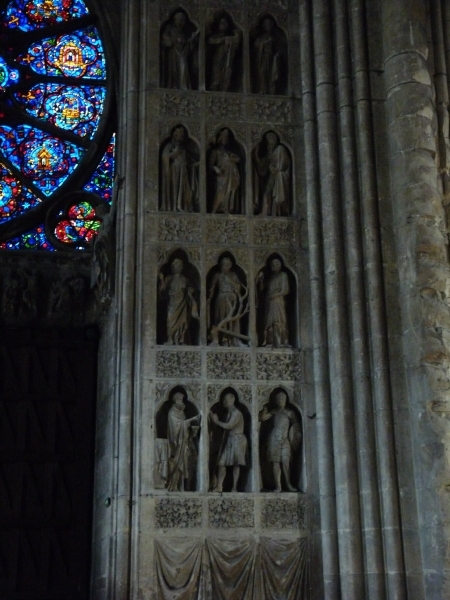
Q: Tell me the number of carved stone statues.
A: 12